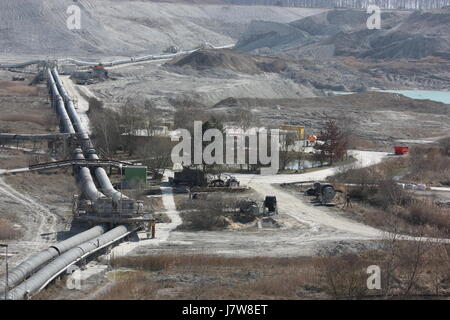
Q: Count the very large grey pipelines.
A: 2